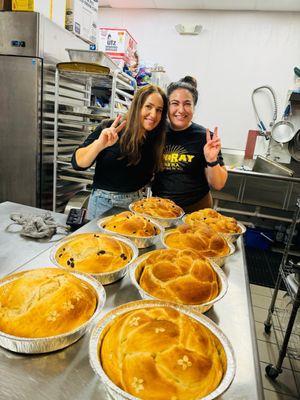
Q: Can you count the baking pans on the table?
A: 8